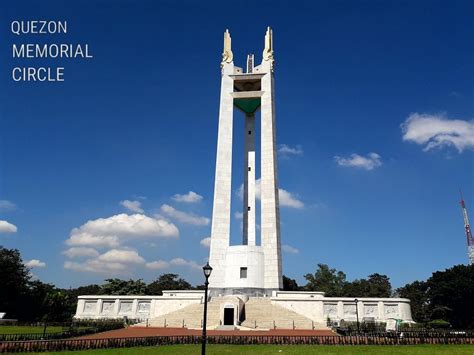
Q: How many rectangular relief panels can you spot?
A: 8